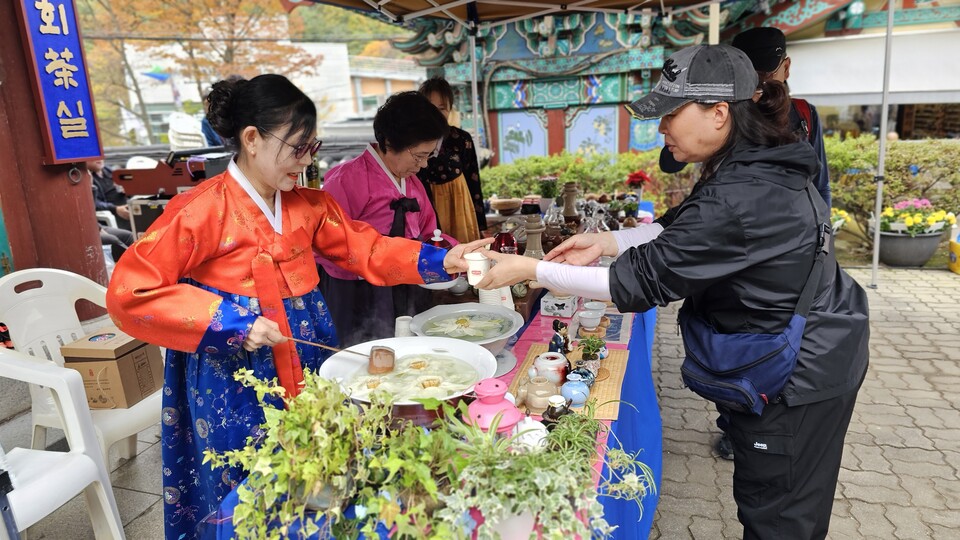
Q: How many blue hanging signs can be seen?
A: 1